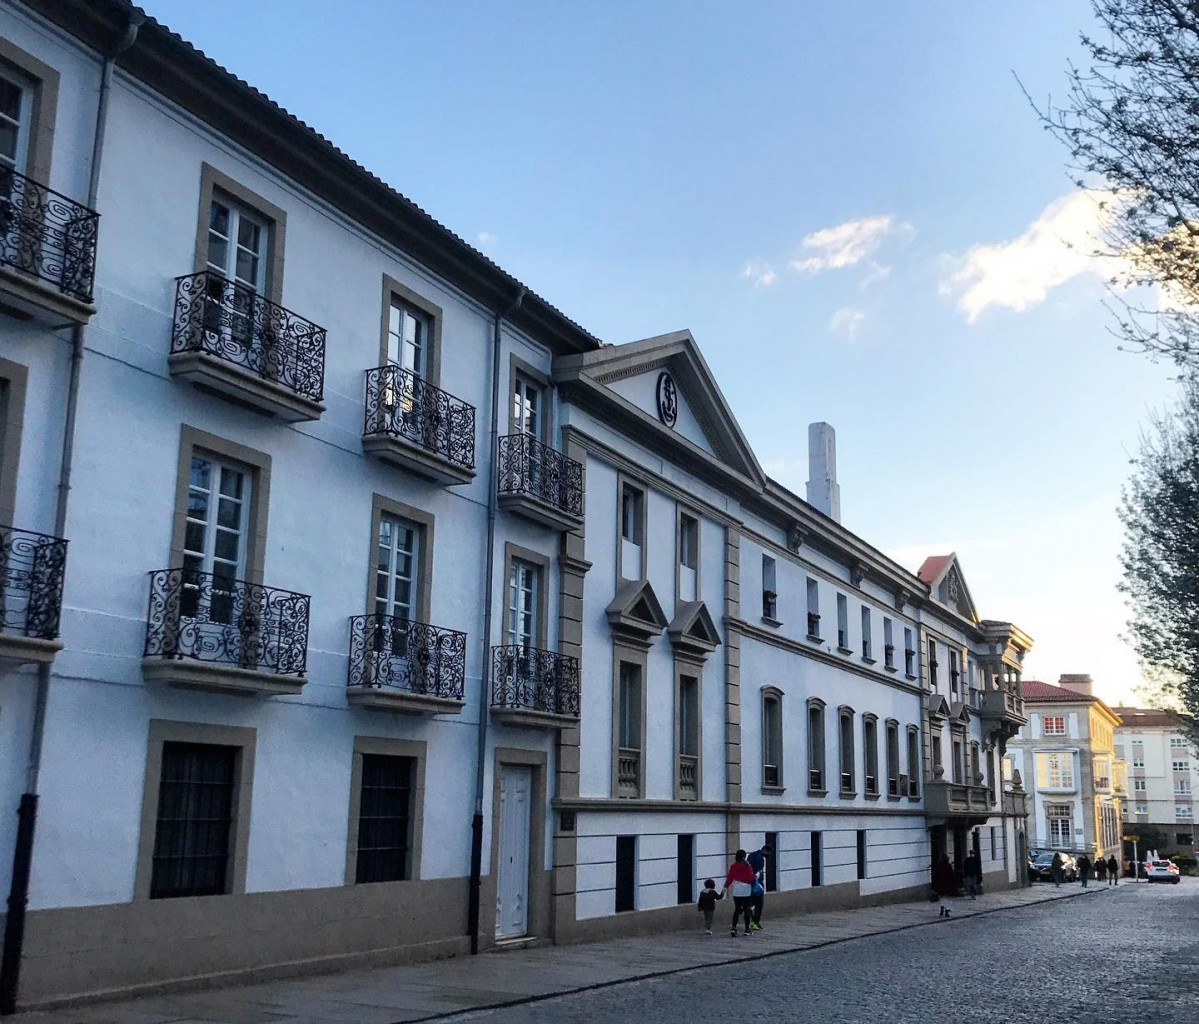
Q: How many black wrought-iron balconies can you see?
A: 8